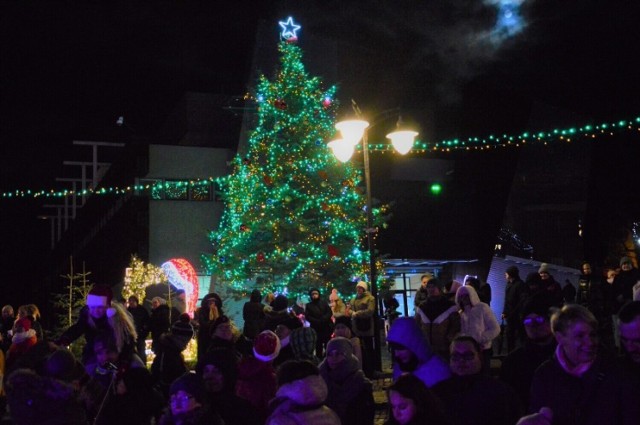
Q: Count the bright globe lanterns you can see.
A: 3